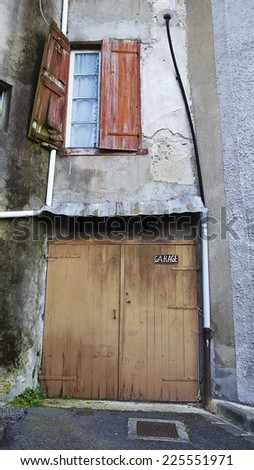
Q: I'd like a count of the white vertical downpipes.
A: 2